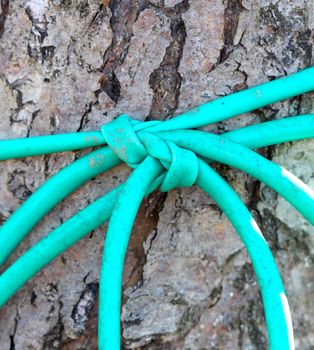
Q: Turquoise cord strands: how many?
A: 8